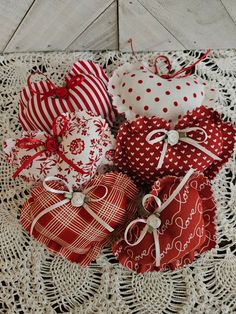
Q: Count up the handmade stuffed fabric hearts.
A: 6